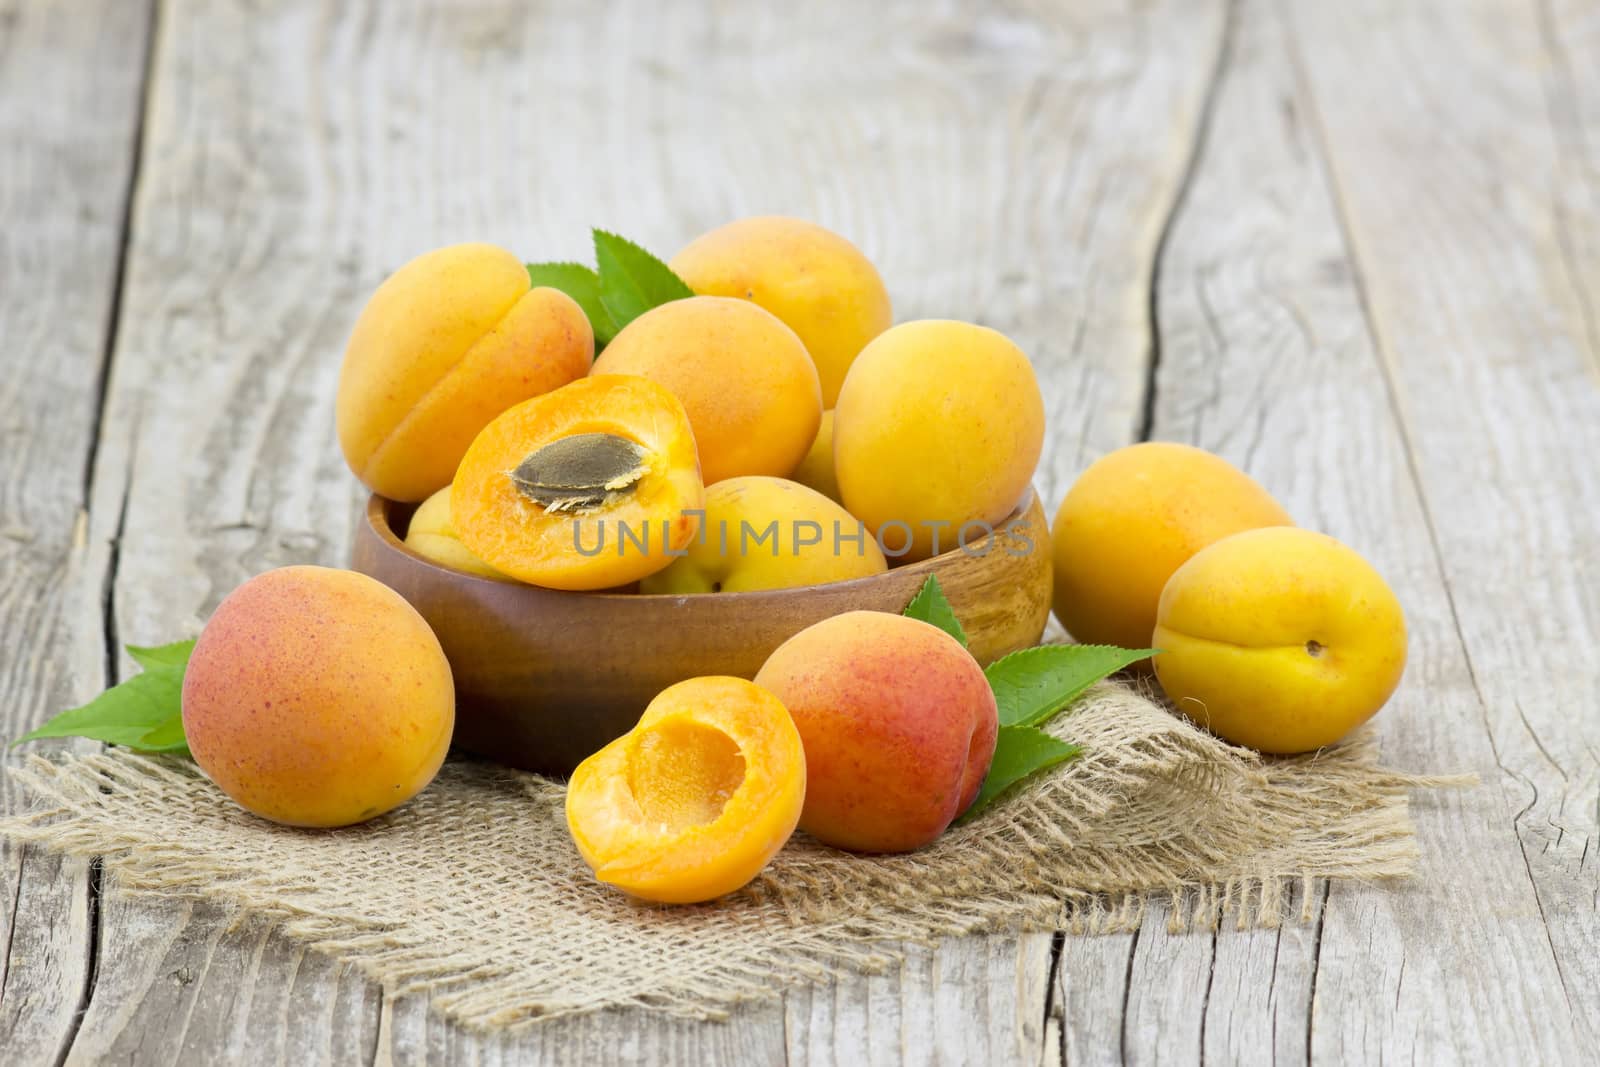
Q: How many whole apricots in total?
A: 11